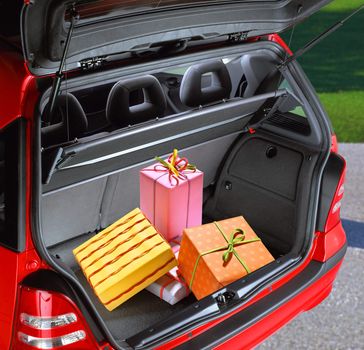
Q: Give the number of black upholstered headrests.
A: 3